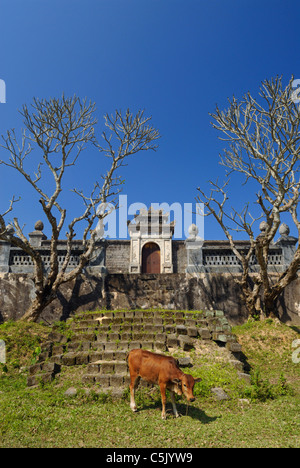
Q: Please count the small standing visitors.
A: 0